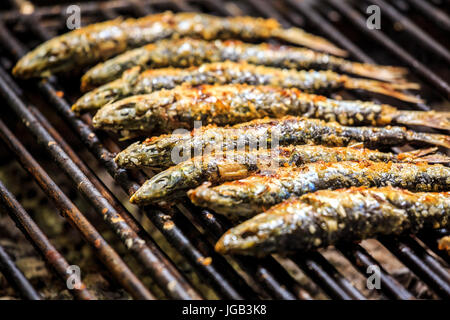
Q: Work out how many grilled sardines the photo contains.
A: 8